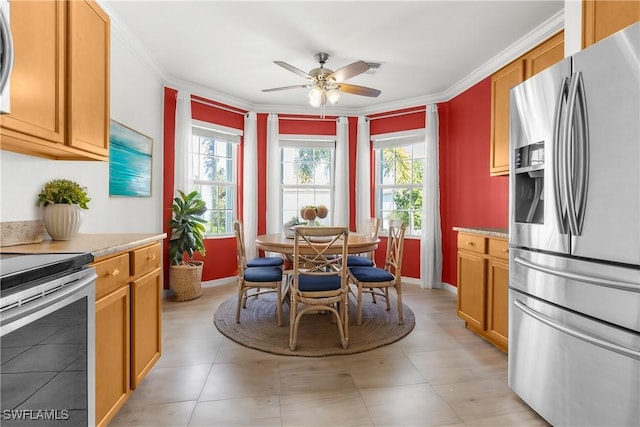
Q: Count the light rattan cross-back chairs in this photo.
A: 5